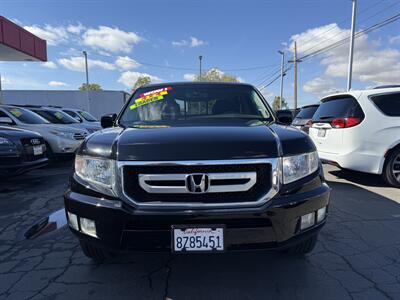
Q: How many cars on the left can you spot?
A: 4